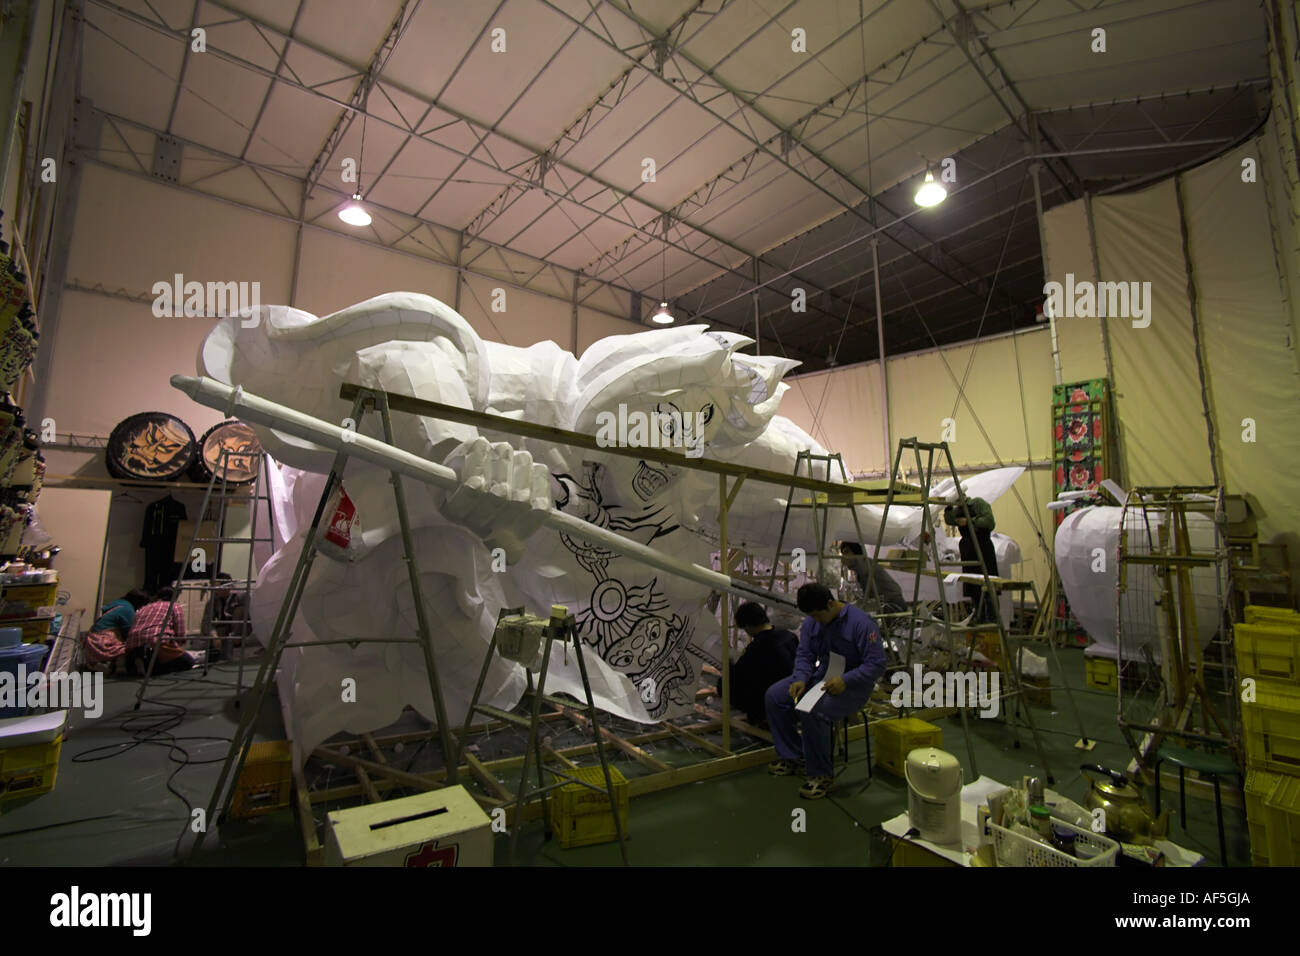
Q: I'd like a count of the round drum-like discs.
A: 2